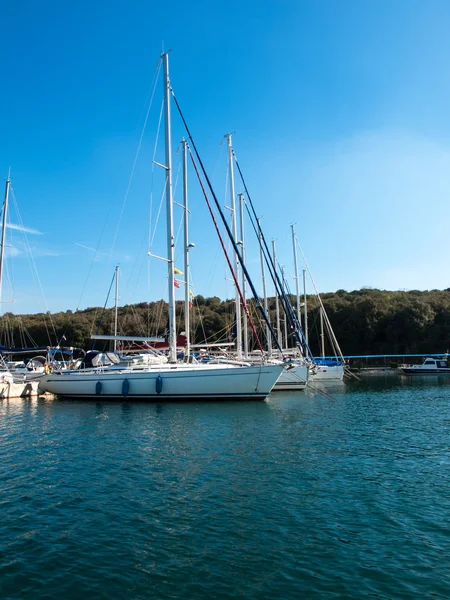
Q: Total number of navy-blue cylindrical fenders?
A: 3